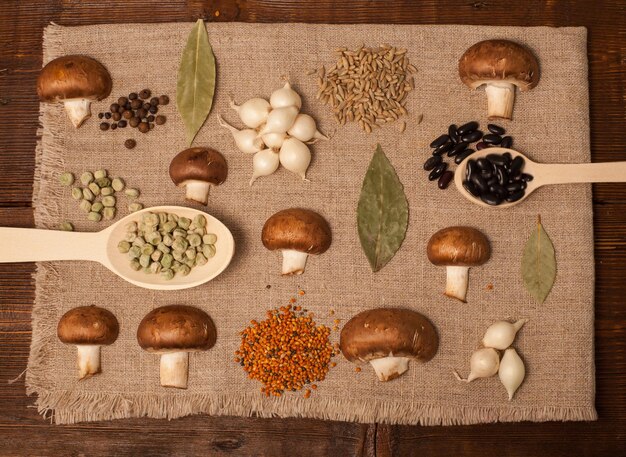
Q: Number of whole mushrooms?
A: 8